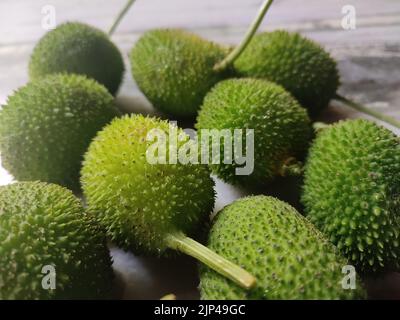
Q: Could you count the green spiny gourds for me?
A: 9